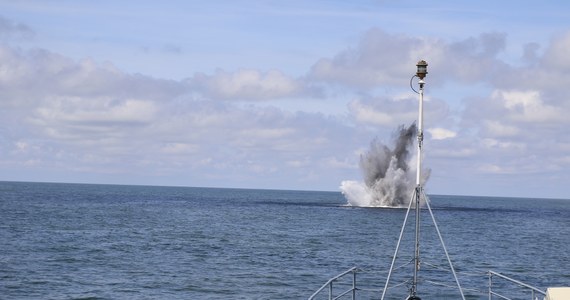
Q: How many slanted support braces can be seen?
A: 2